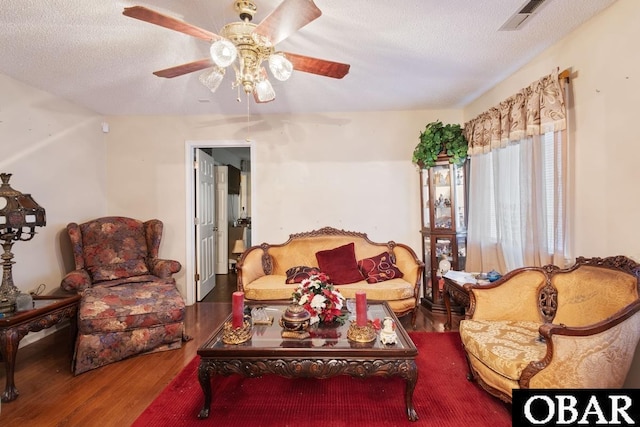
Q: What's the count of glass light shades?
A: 4